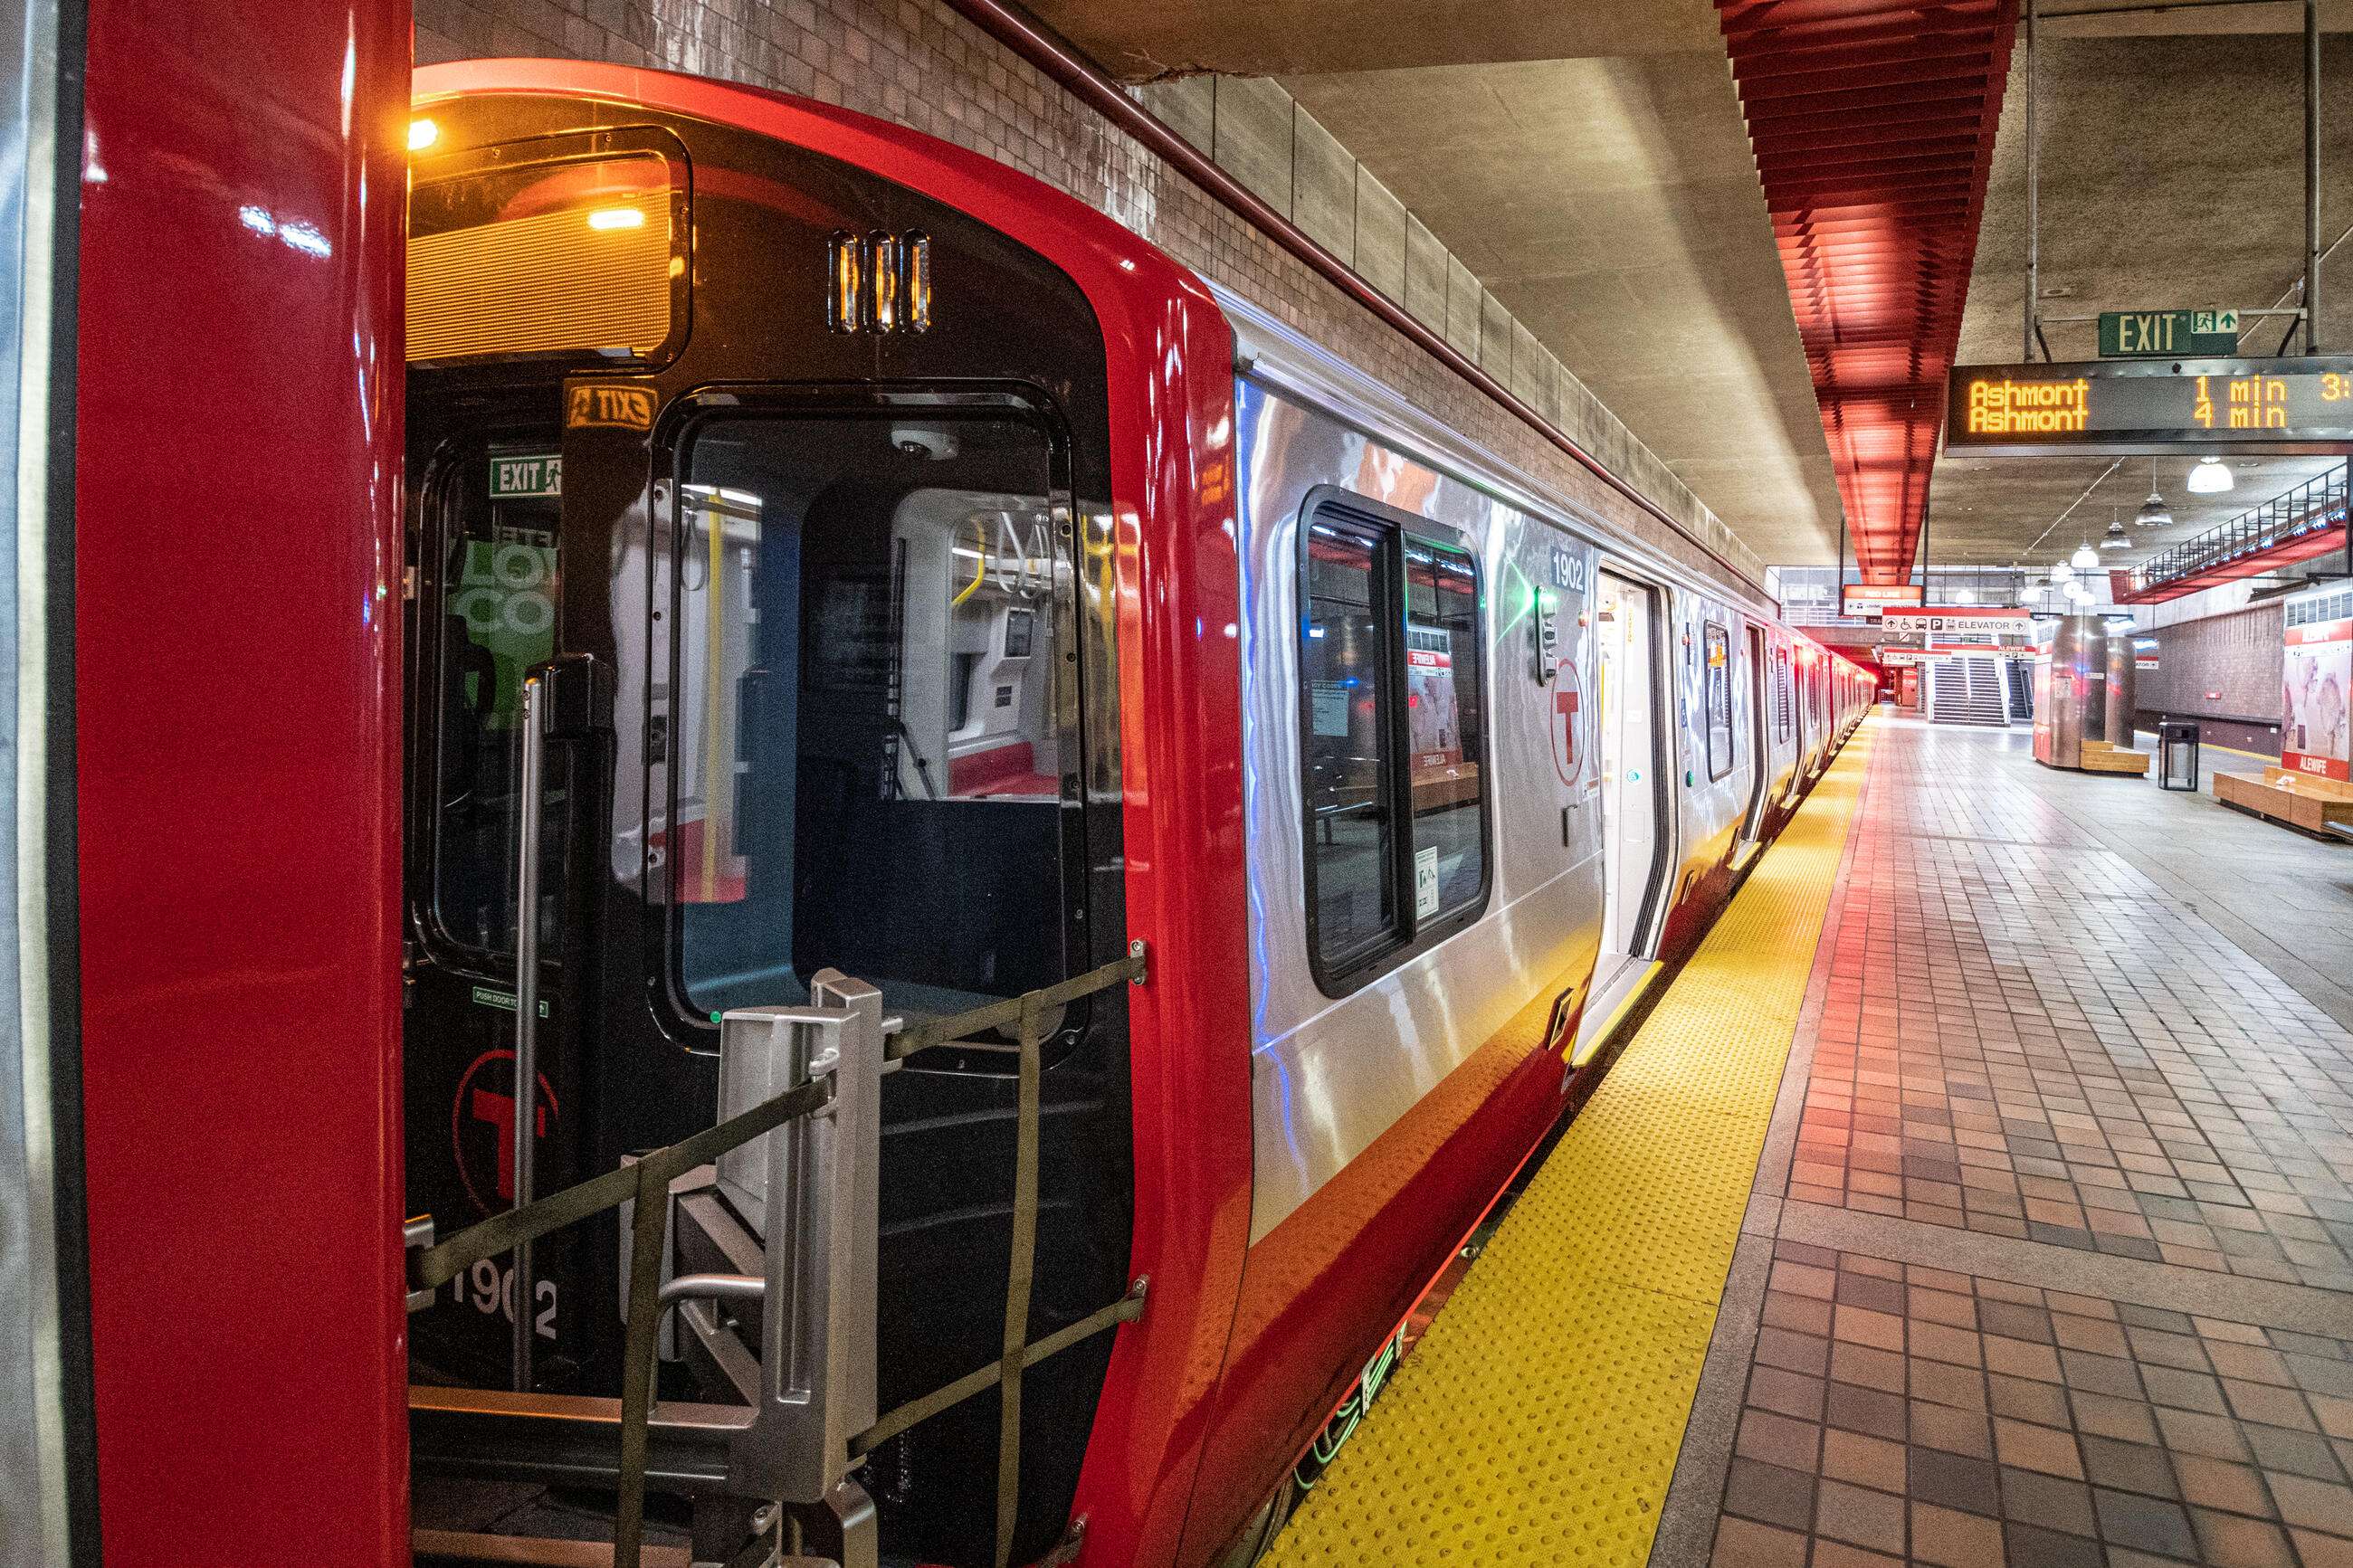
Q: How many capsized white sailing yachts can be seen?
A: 0